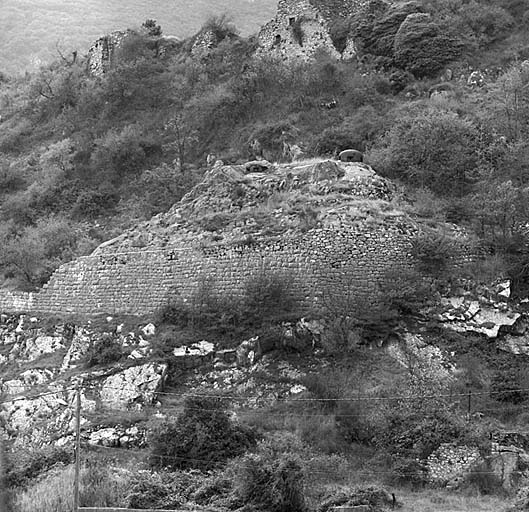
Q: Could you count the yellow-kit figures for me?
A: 0